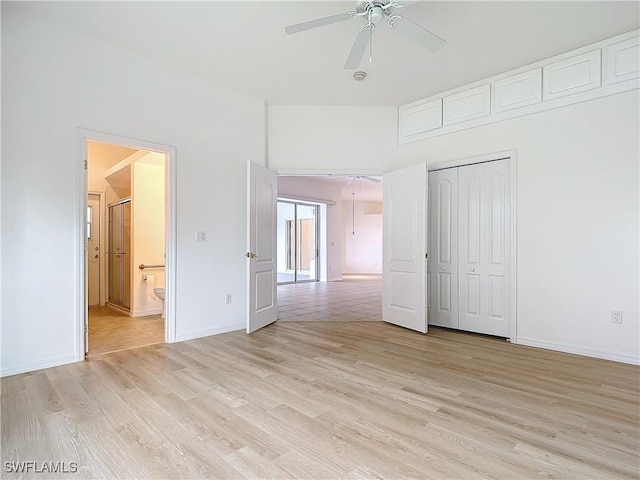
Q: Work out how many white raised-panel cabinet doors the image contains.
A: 5